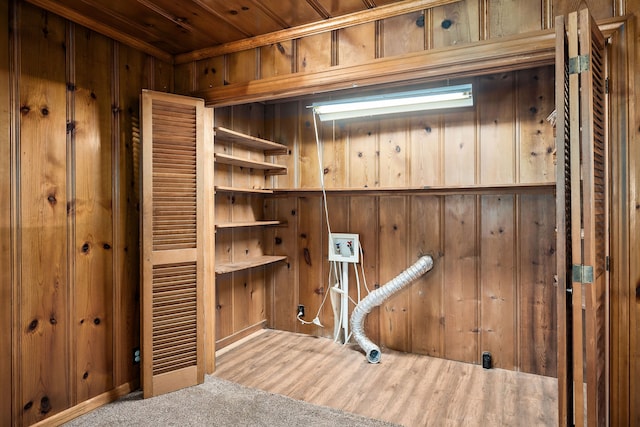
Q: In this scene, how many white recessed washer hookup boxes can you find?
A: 1